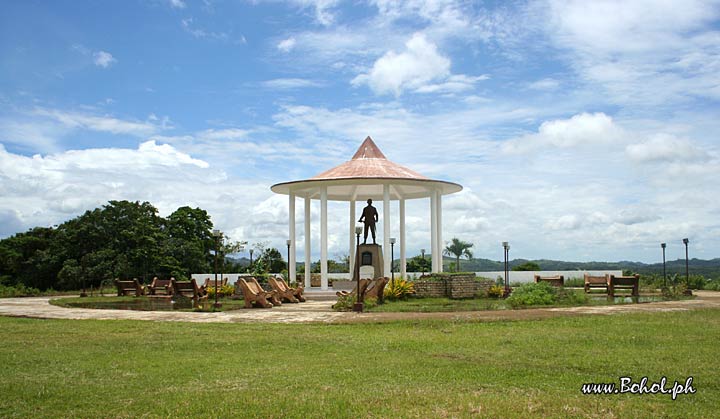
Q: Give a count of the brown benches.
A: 11